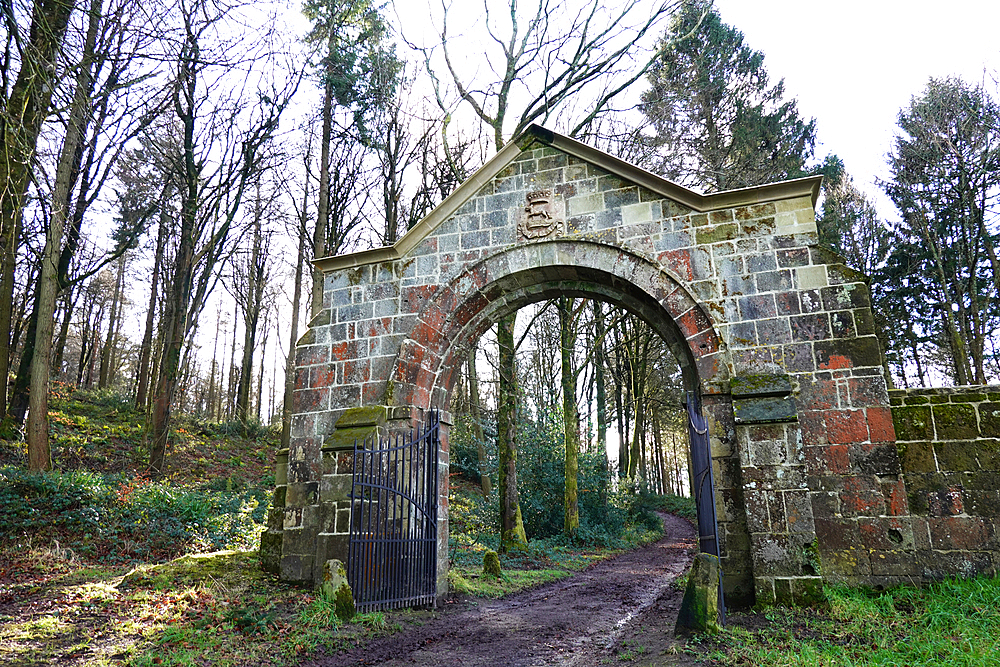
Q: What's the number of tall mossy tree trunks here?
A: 2